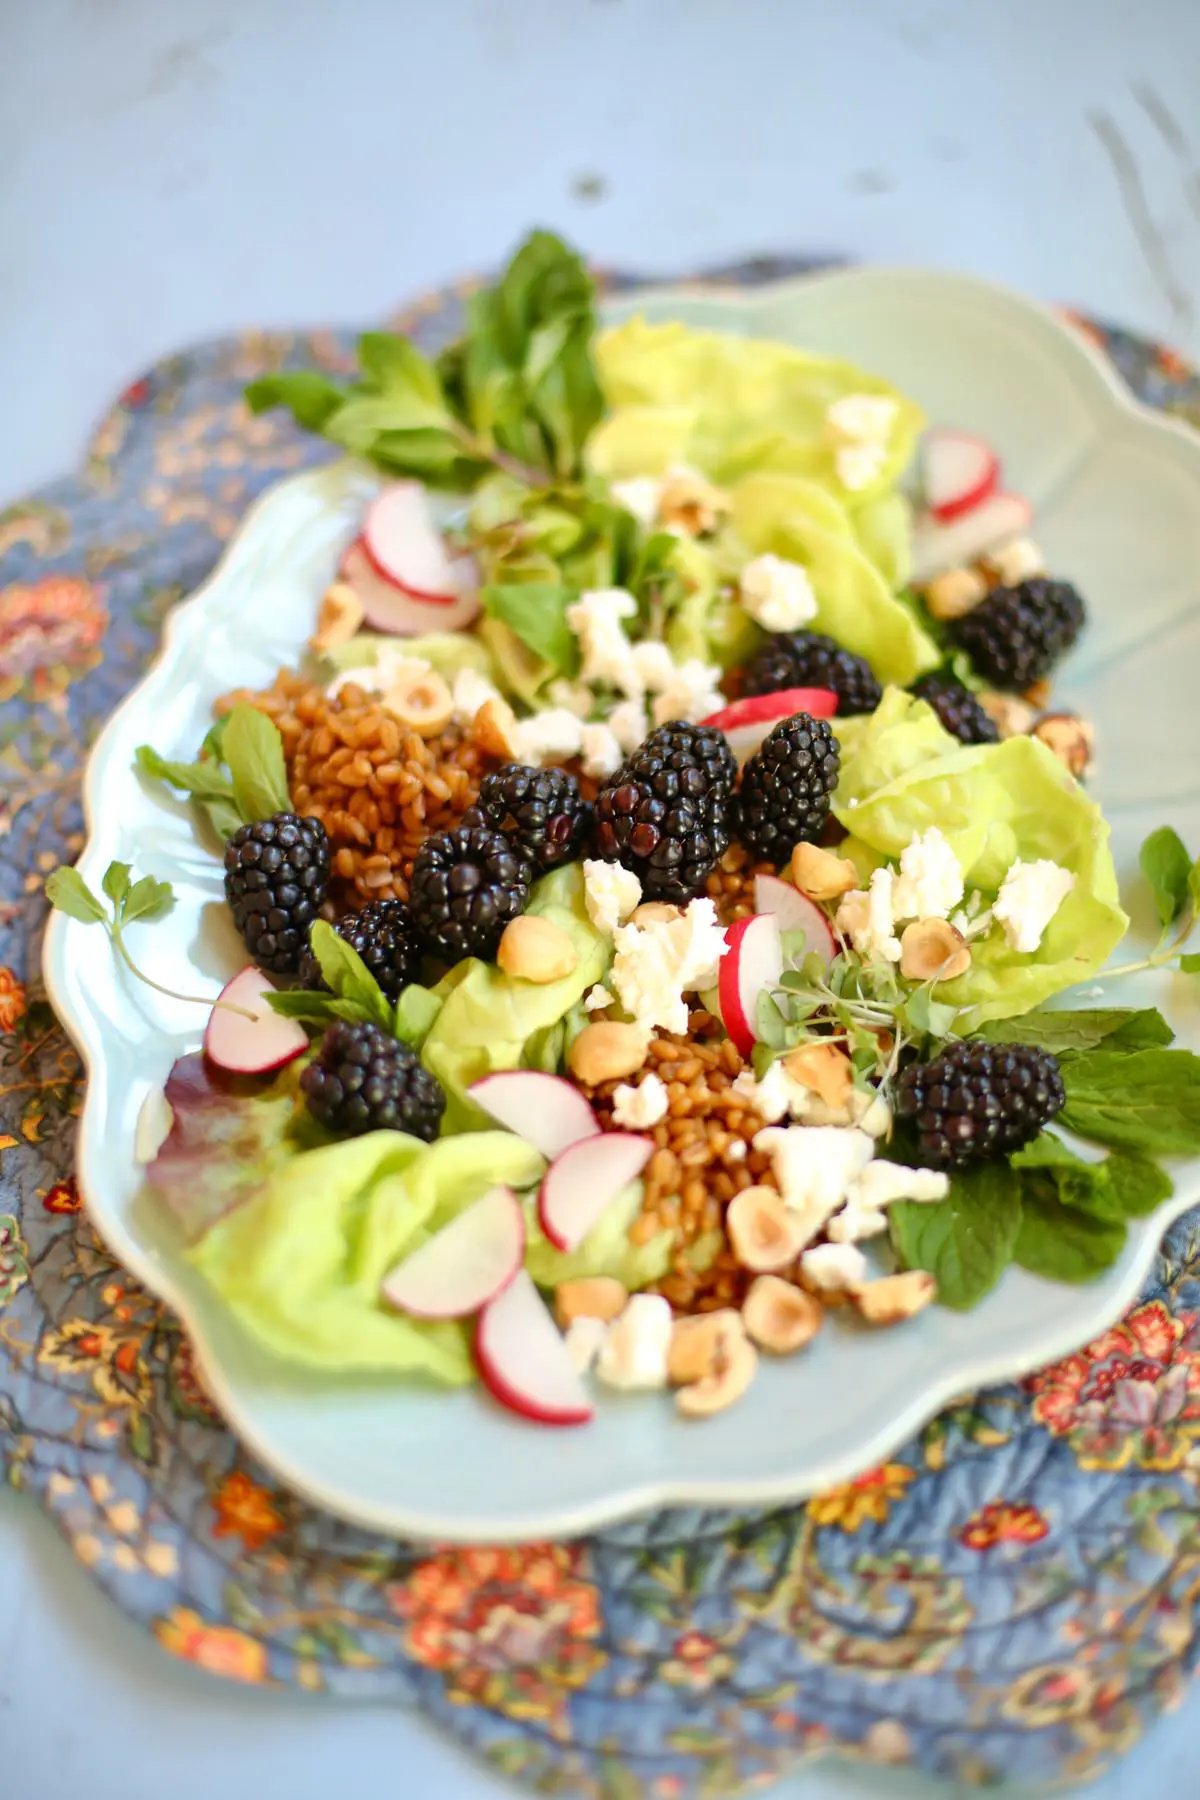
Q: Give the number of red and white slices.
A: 12